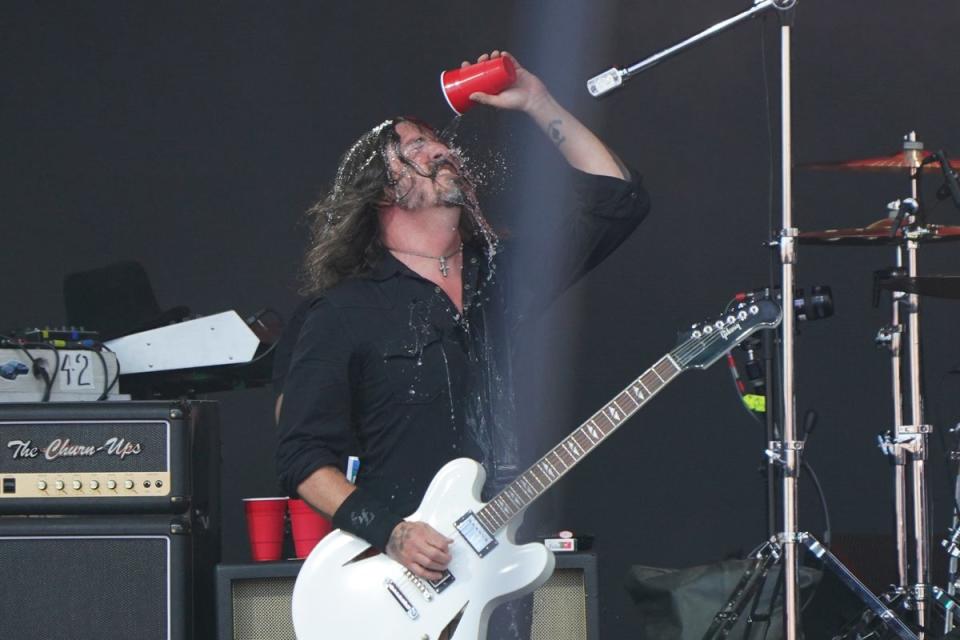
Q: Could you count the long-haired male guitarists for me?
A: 1